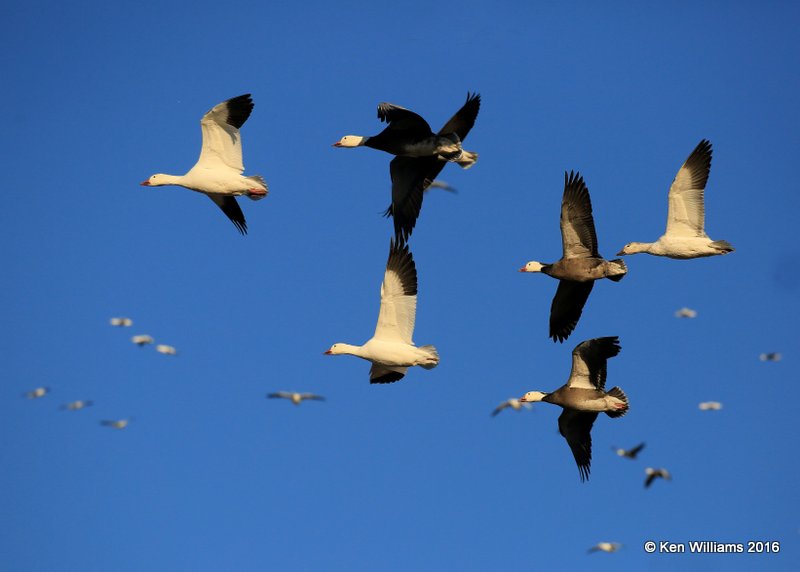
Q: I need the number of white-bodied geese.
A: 3